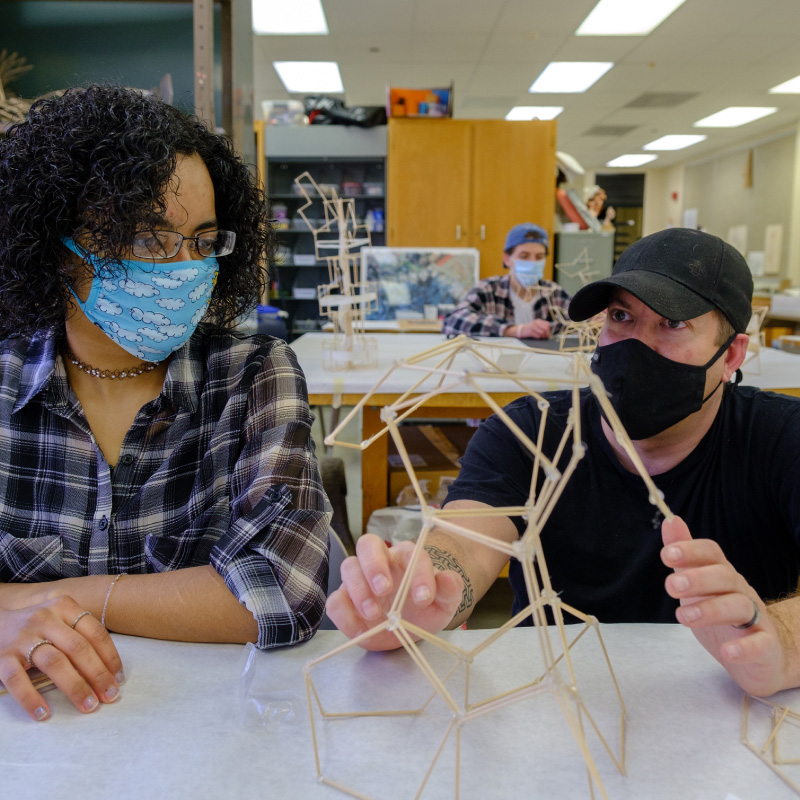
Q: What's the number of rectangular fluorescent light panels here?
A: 9